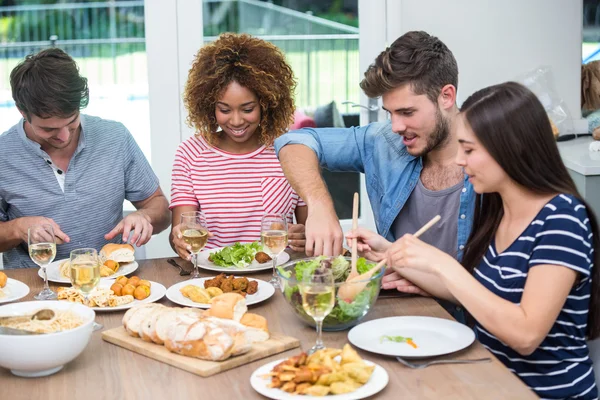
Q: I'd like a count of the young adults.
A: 4